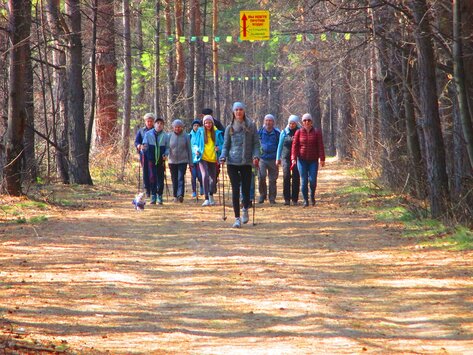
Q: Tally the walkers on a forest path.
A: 10